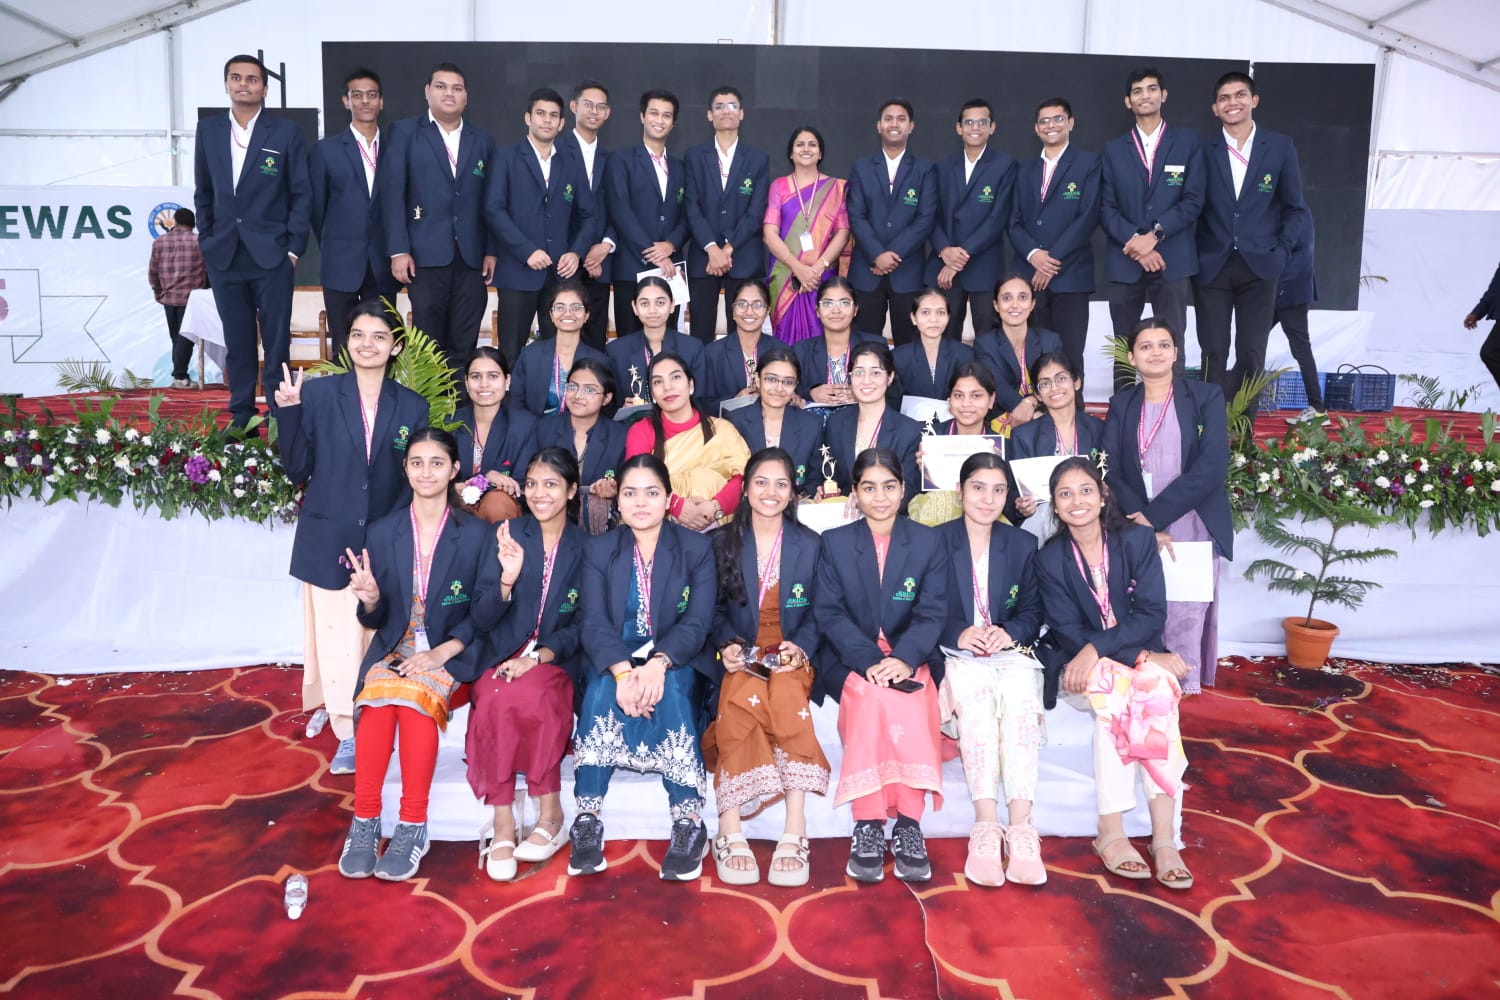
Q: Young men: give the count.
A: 12